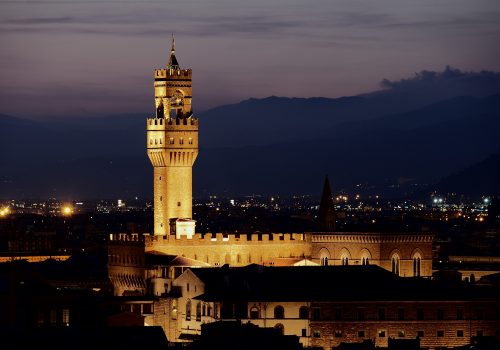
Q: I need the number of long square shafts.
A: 1